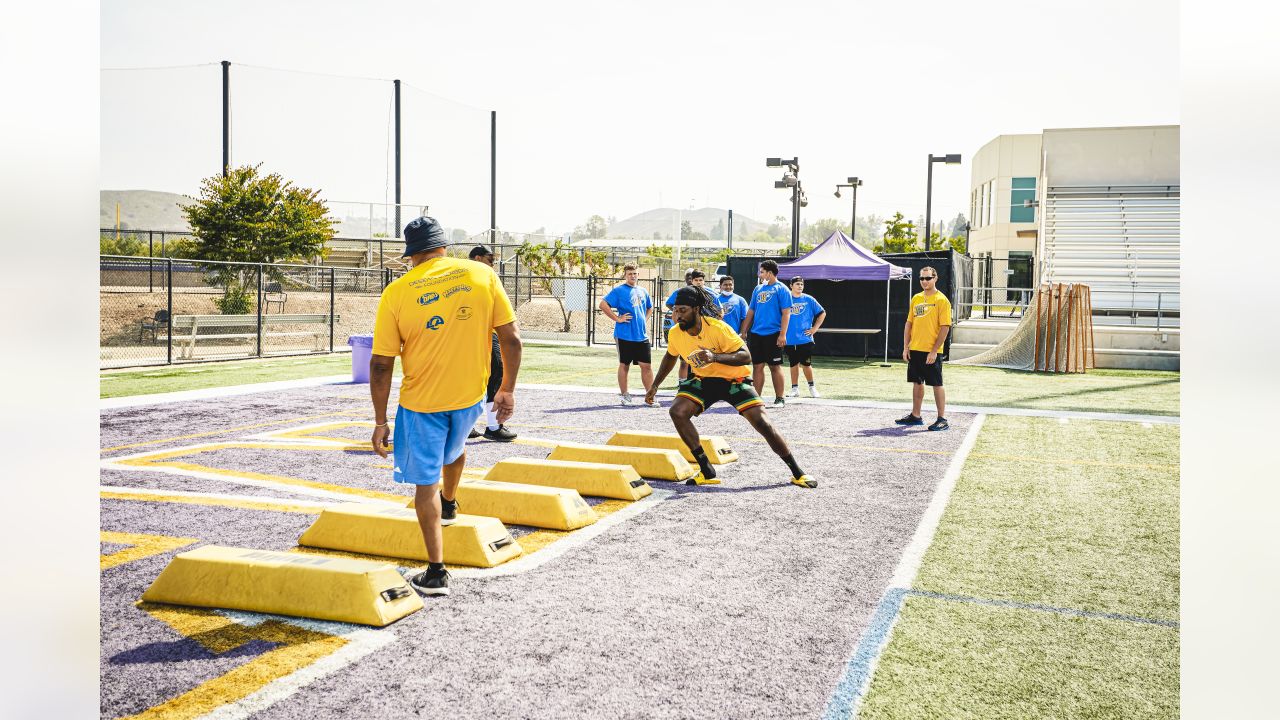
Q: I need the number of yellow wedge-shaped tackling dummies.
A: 6